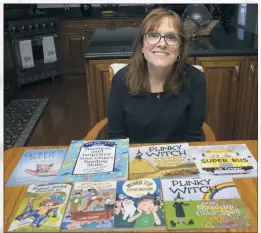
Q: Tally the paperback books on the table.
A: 8